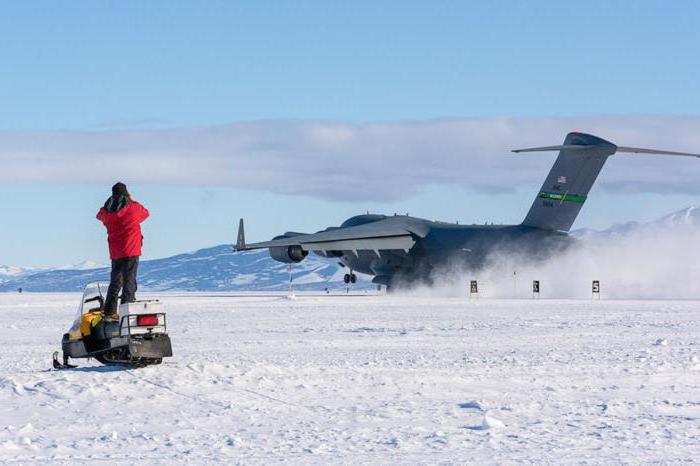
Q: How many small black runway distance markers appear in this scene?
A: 3